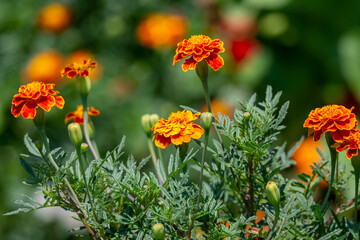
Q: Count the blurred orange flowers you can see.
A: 6